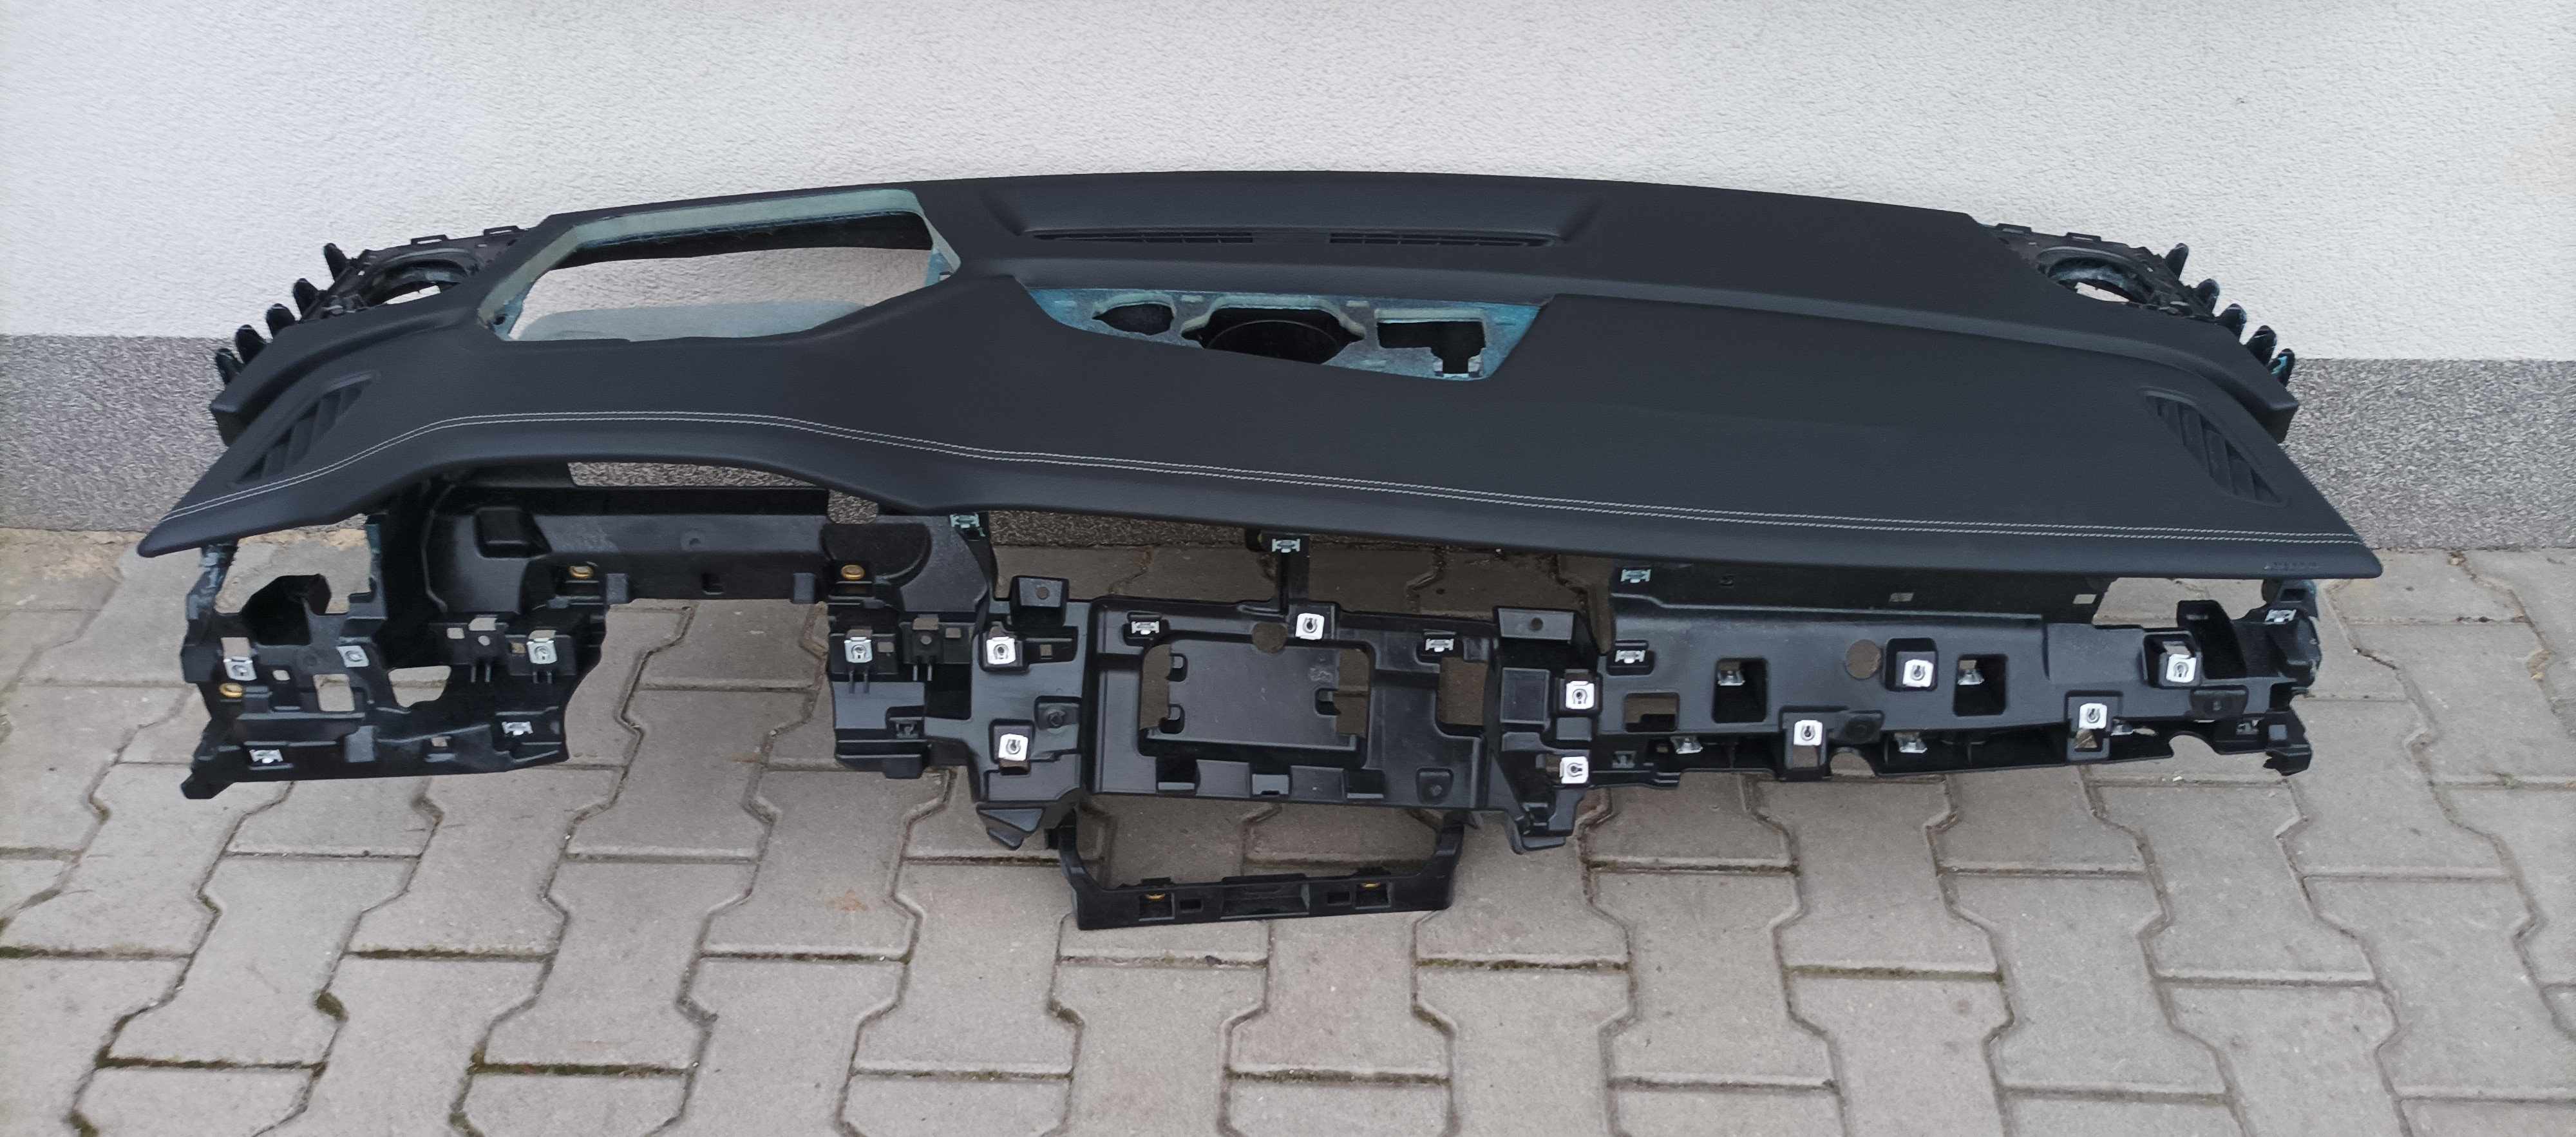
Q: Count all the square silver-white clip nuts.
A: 13